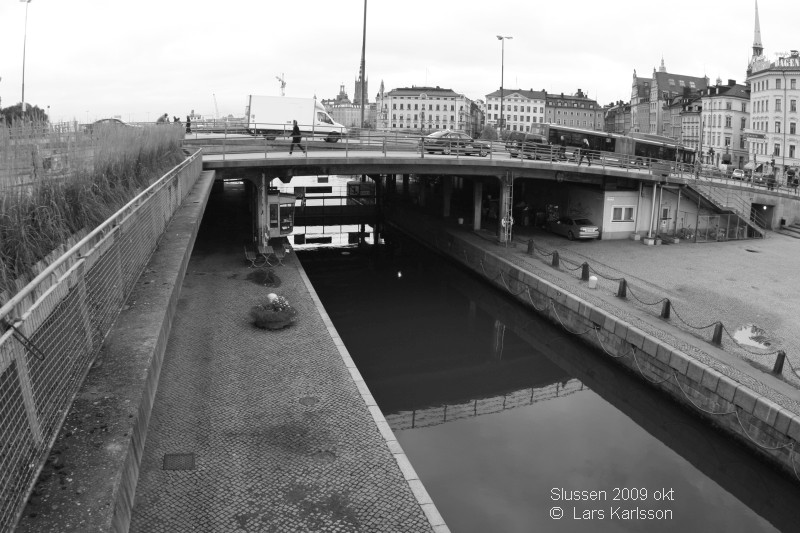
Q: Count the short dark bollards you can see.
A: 7